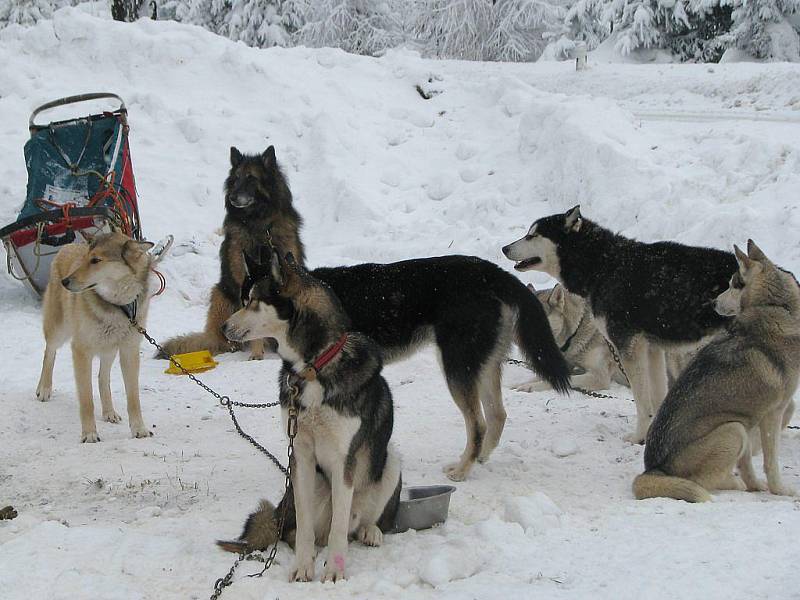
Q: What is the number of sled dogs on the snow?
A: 7